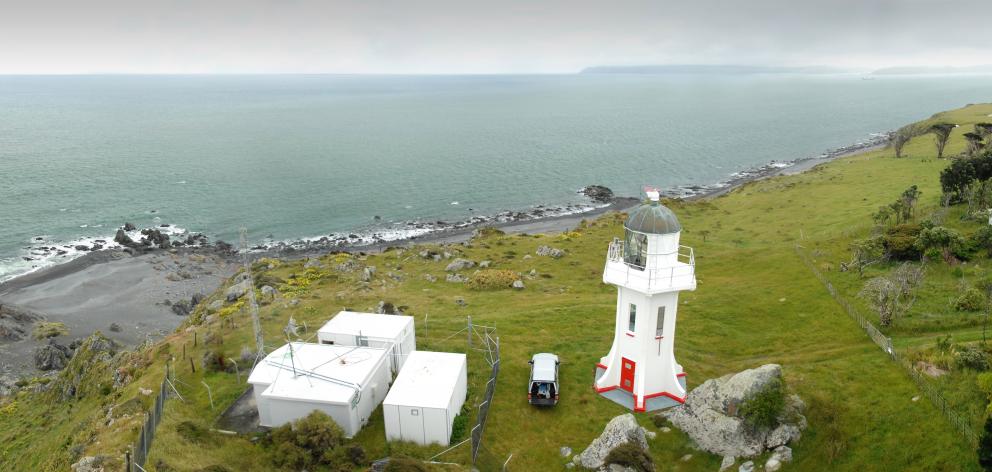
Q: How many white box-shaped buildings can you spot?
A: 3